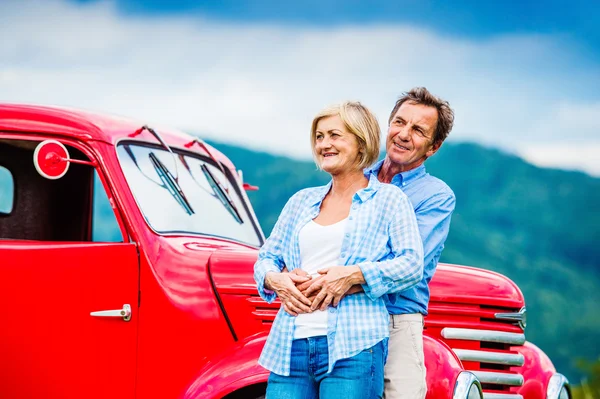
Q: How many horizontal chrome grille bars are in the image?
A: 4